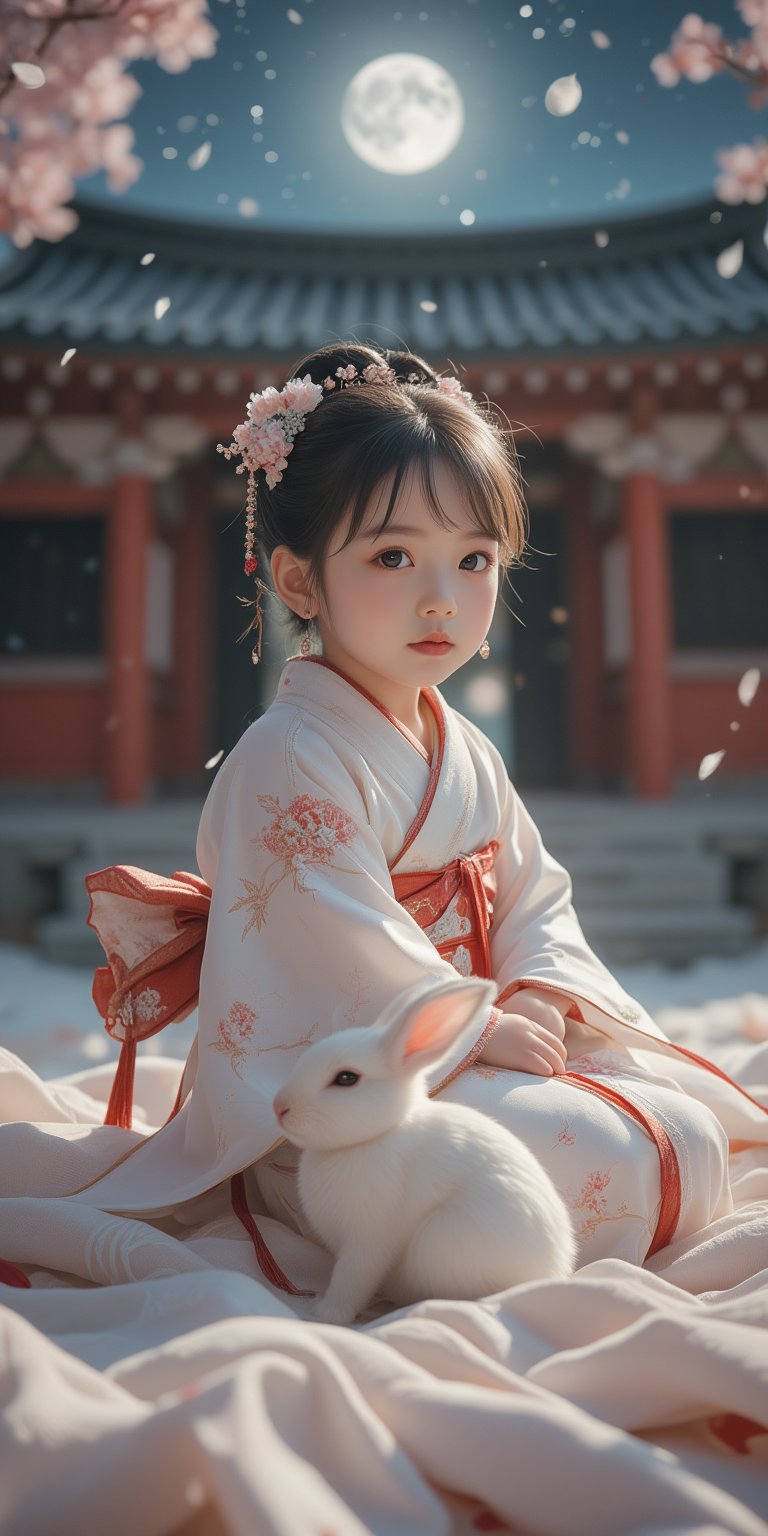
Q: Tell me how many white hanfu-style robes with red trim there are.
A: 1